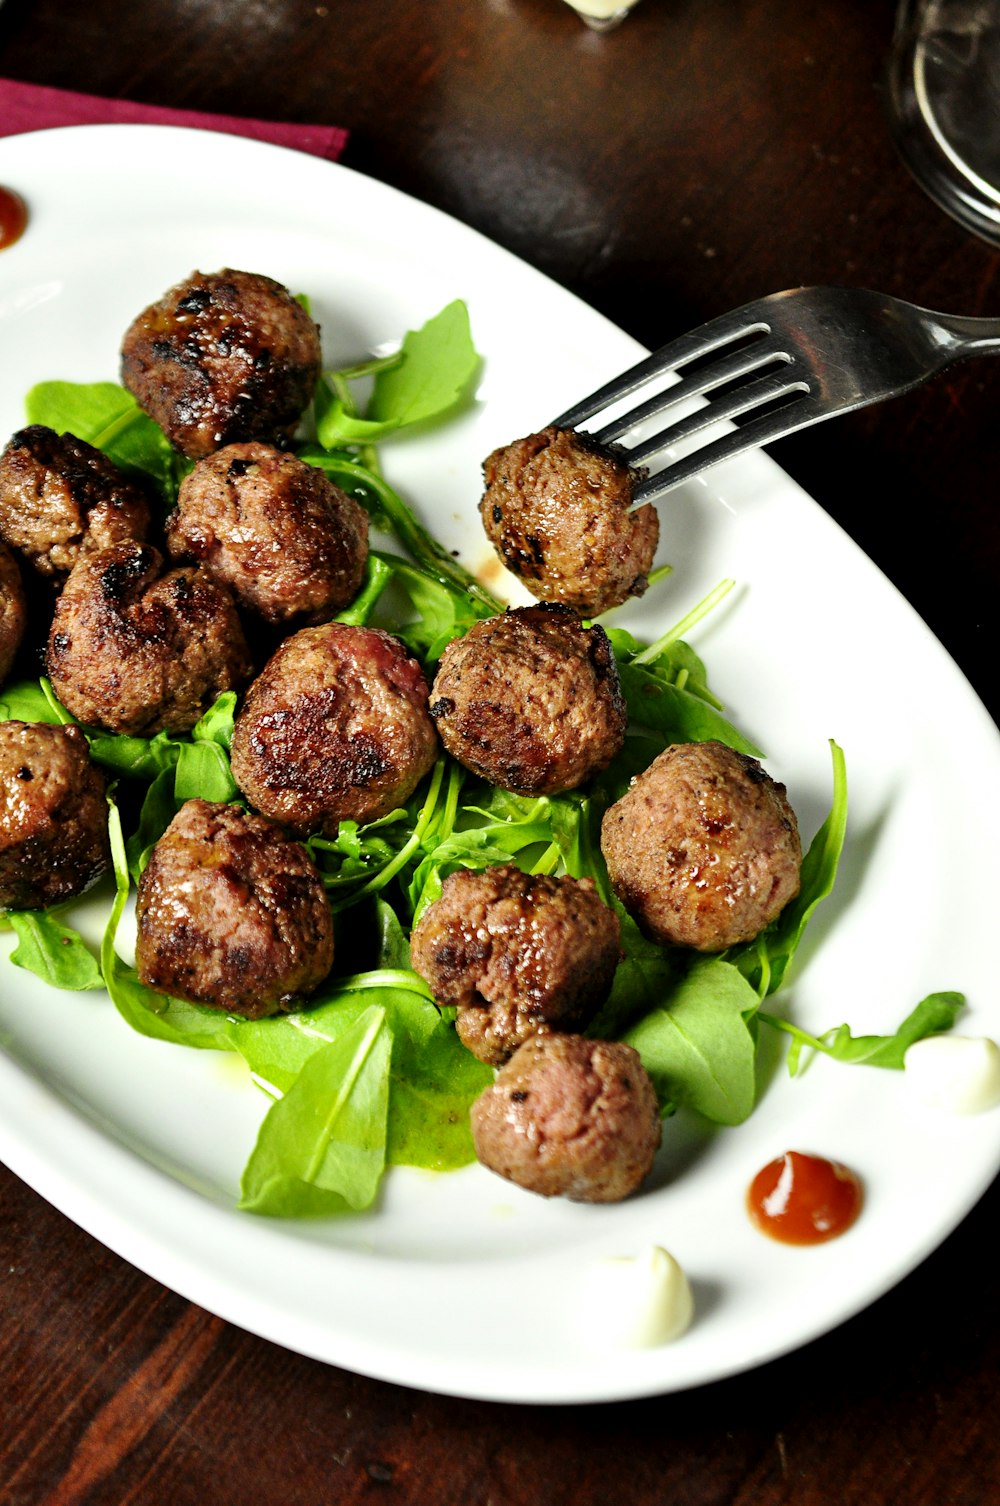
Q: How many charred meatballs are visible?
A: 13